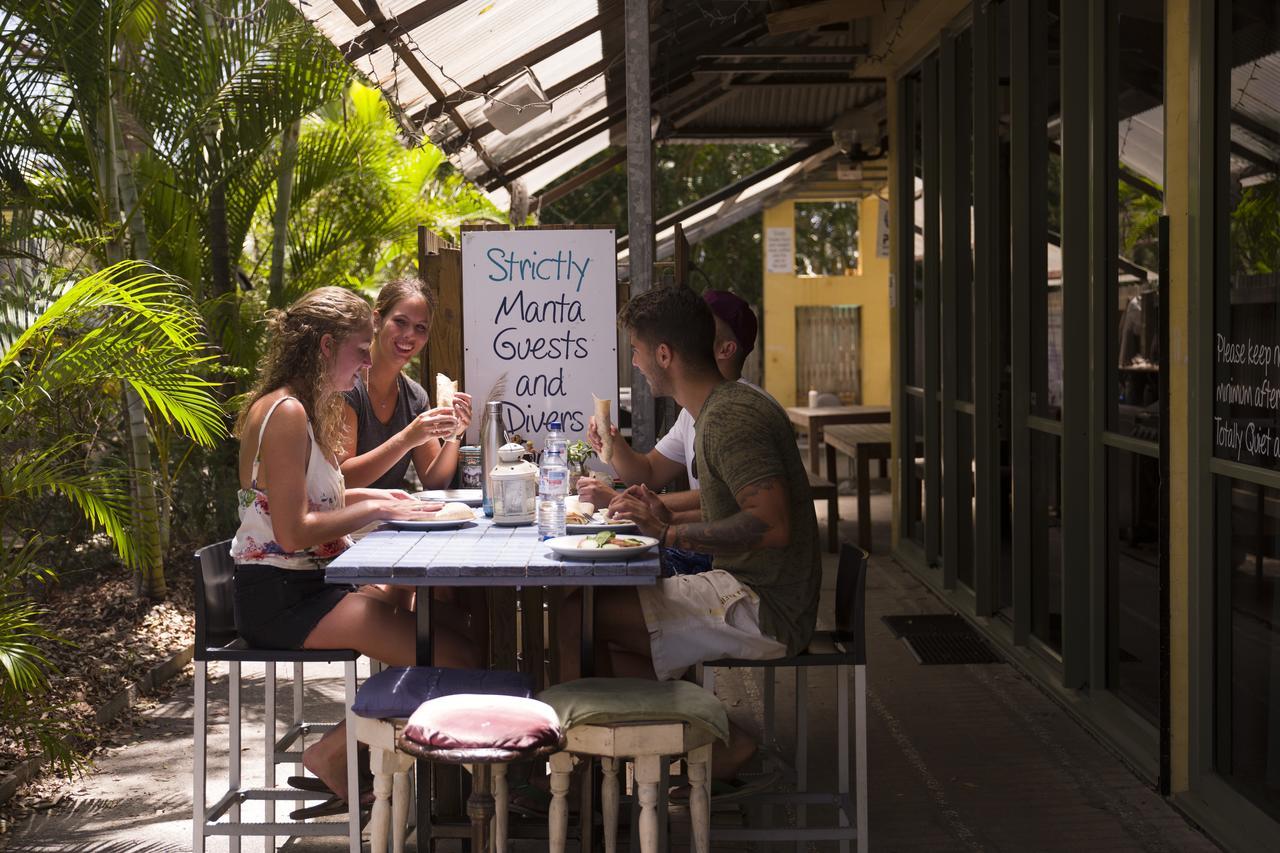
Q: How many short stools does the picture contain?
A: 3